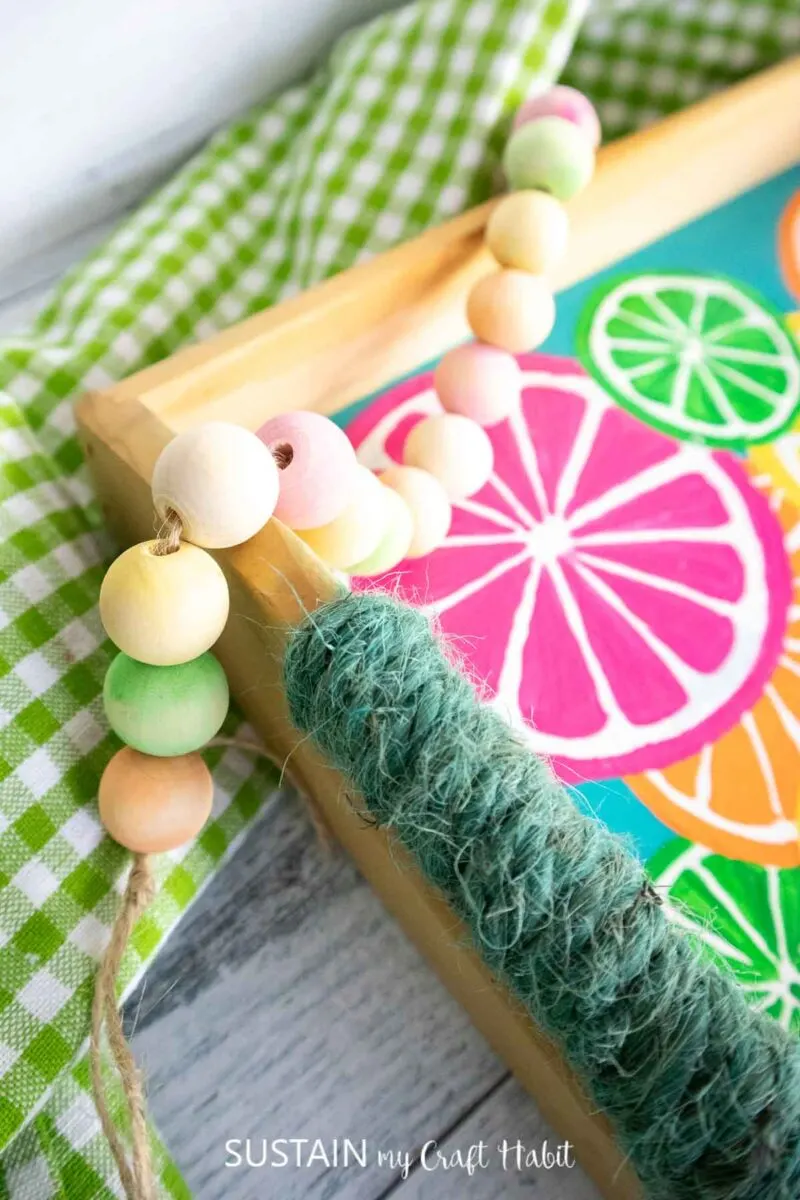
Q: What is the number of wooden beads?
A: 14